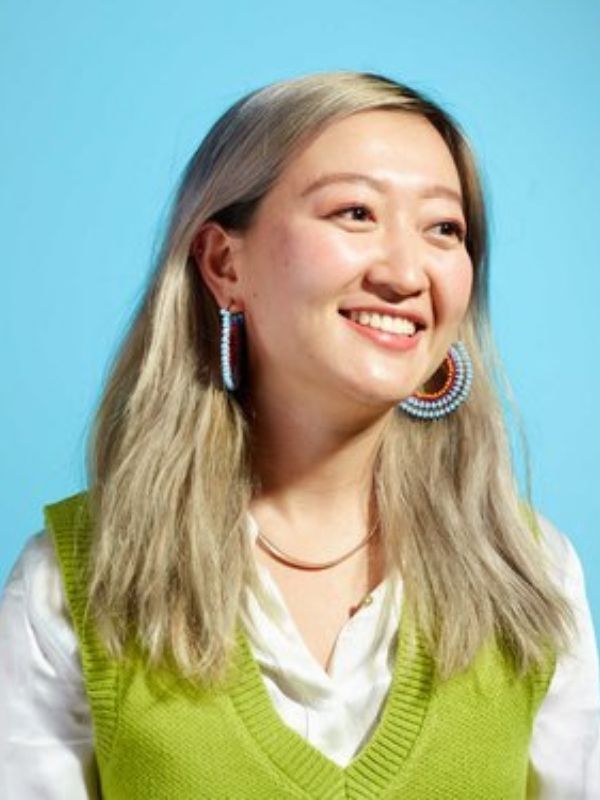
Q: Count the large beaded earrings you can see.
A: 2